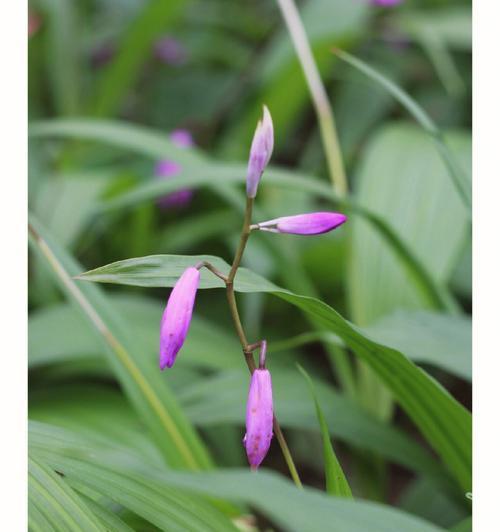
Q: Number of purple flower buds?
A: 4